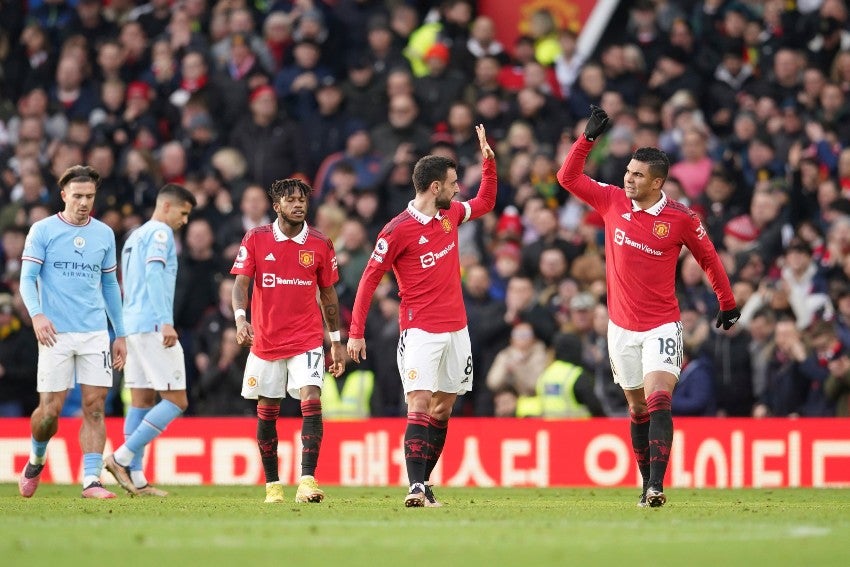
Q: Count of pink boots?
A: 2